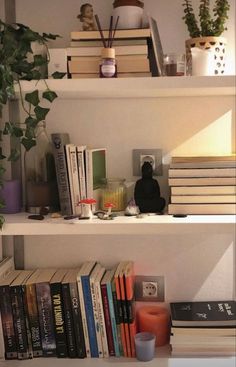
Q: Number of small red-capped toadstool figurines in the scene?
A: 2